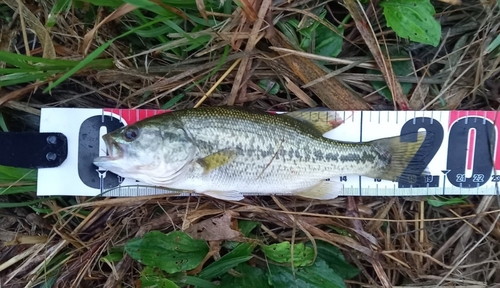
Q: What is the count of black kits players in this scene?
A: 0